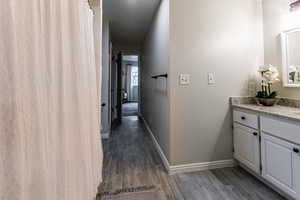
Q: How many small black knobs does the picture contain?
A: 3